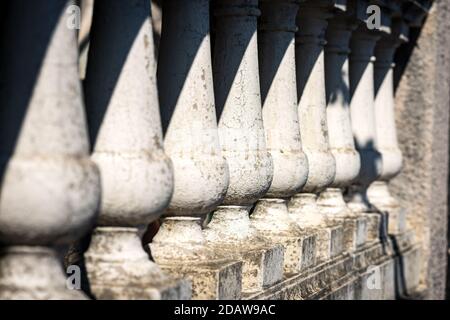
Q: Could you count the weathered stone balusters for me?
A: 9